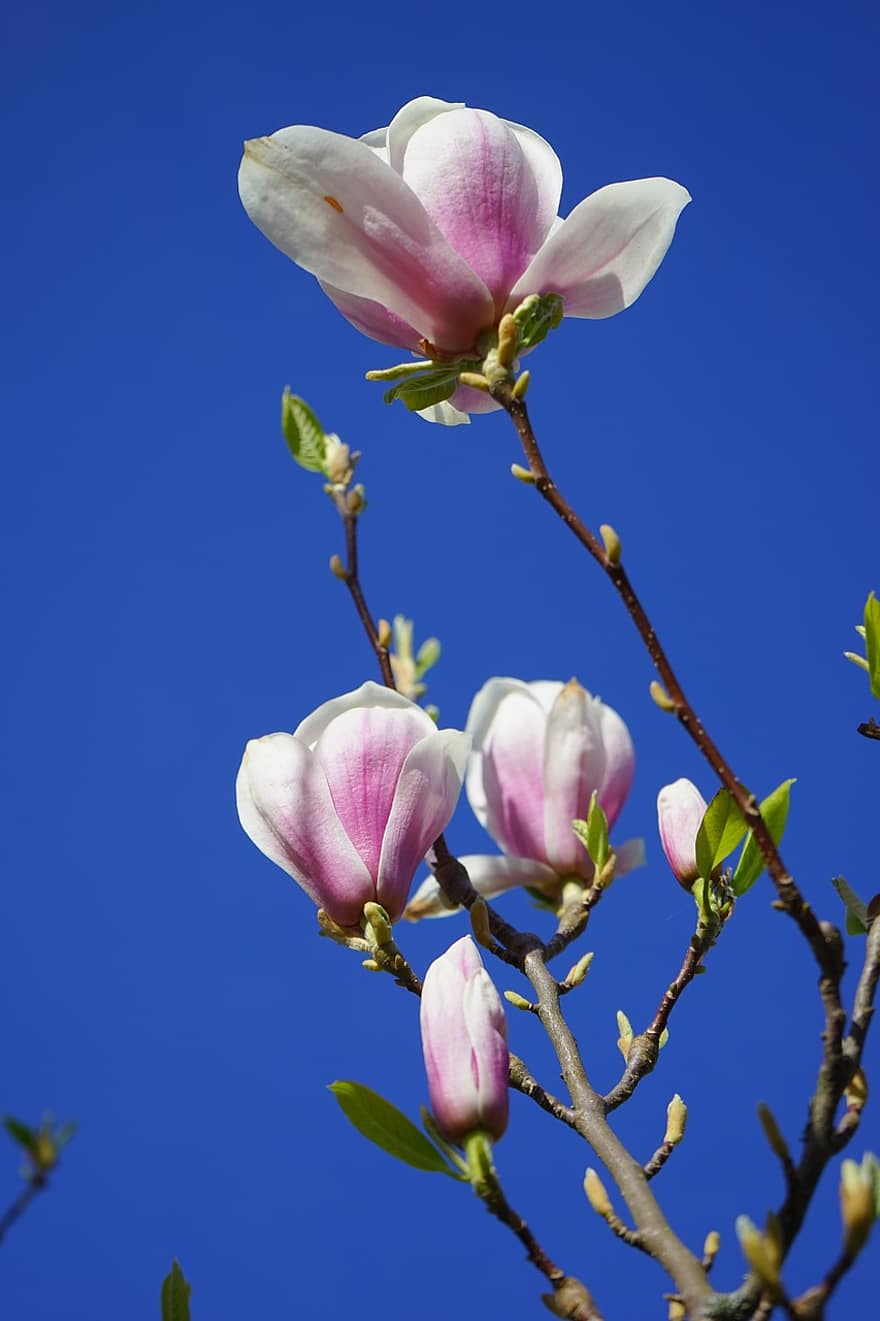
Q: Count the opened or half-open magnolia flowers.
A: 3